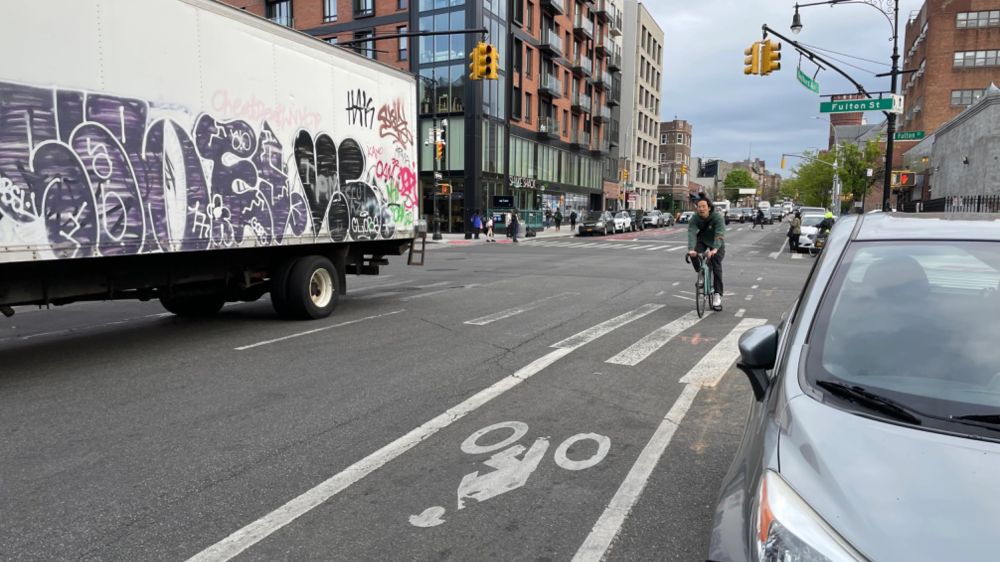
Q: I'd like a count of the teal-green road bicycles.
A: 1